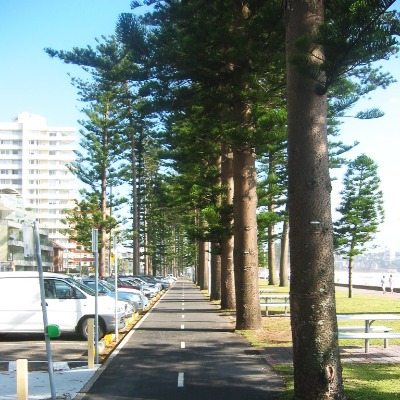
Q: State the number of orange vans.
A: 0